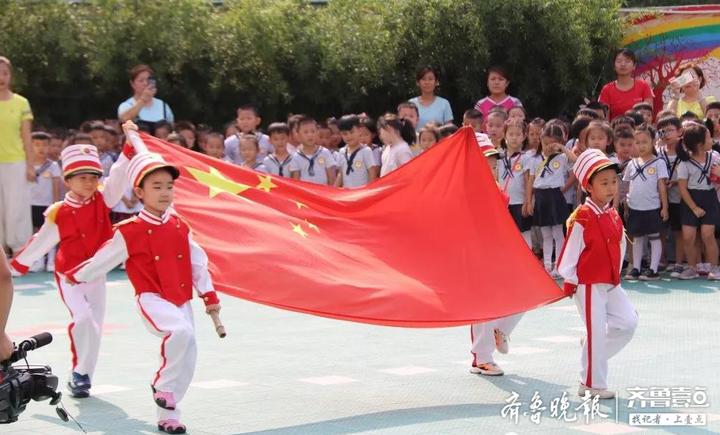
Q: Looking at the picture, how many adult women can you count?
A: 6